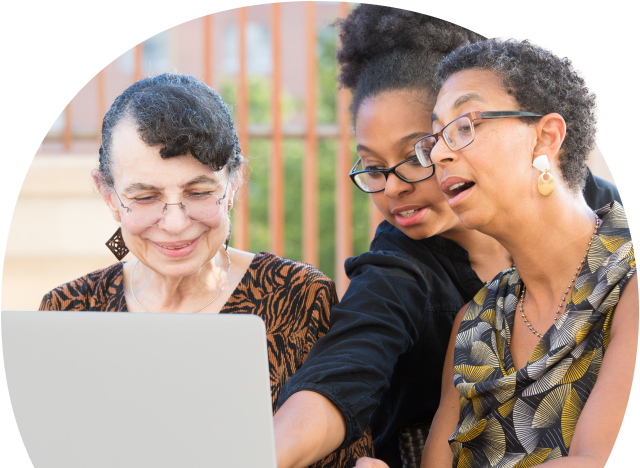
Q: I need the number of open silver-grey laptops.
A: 1